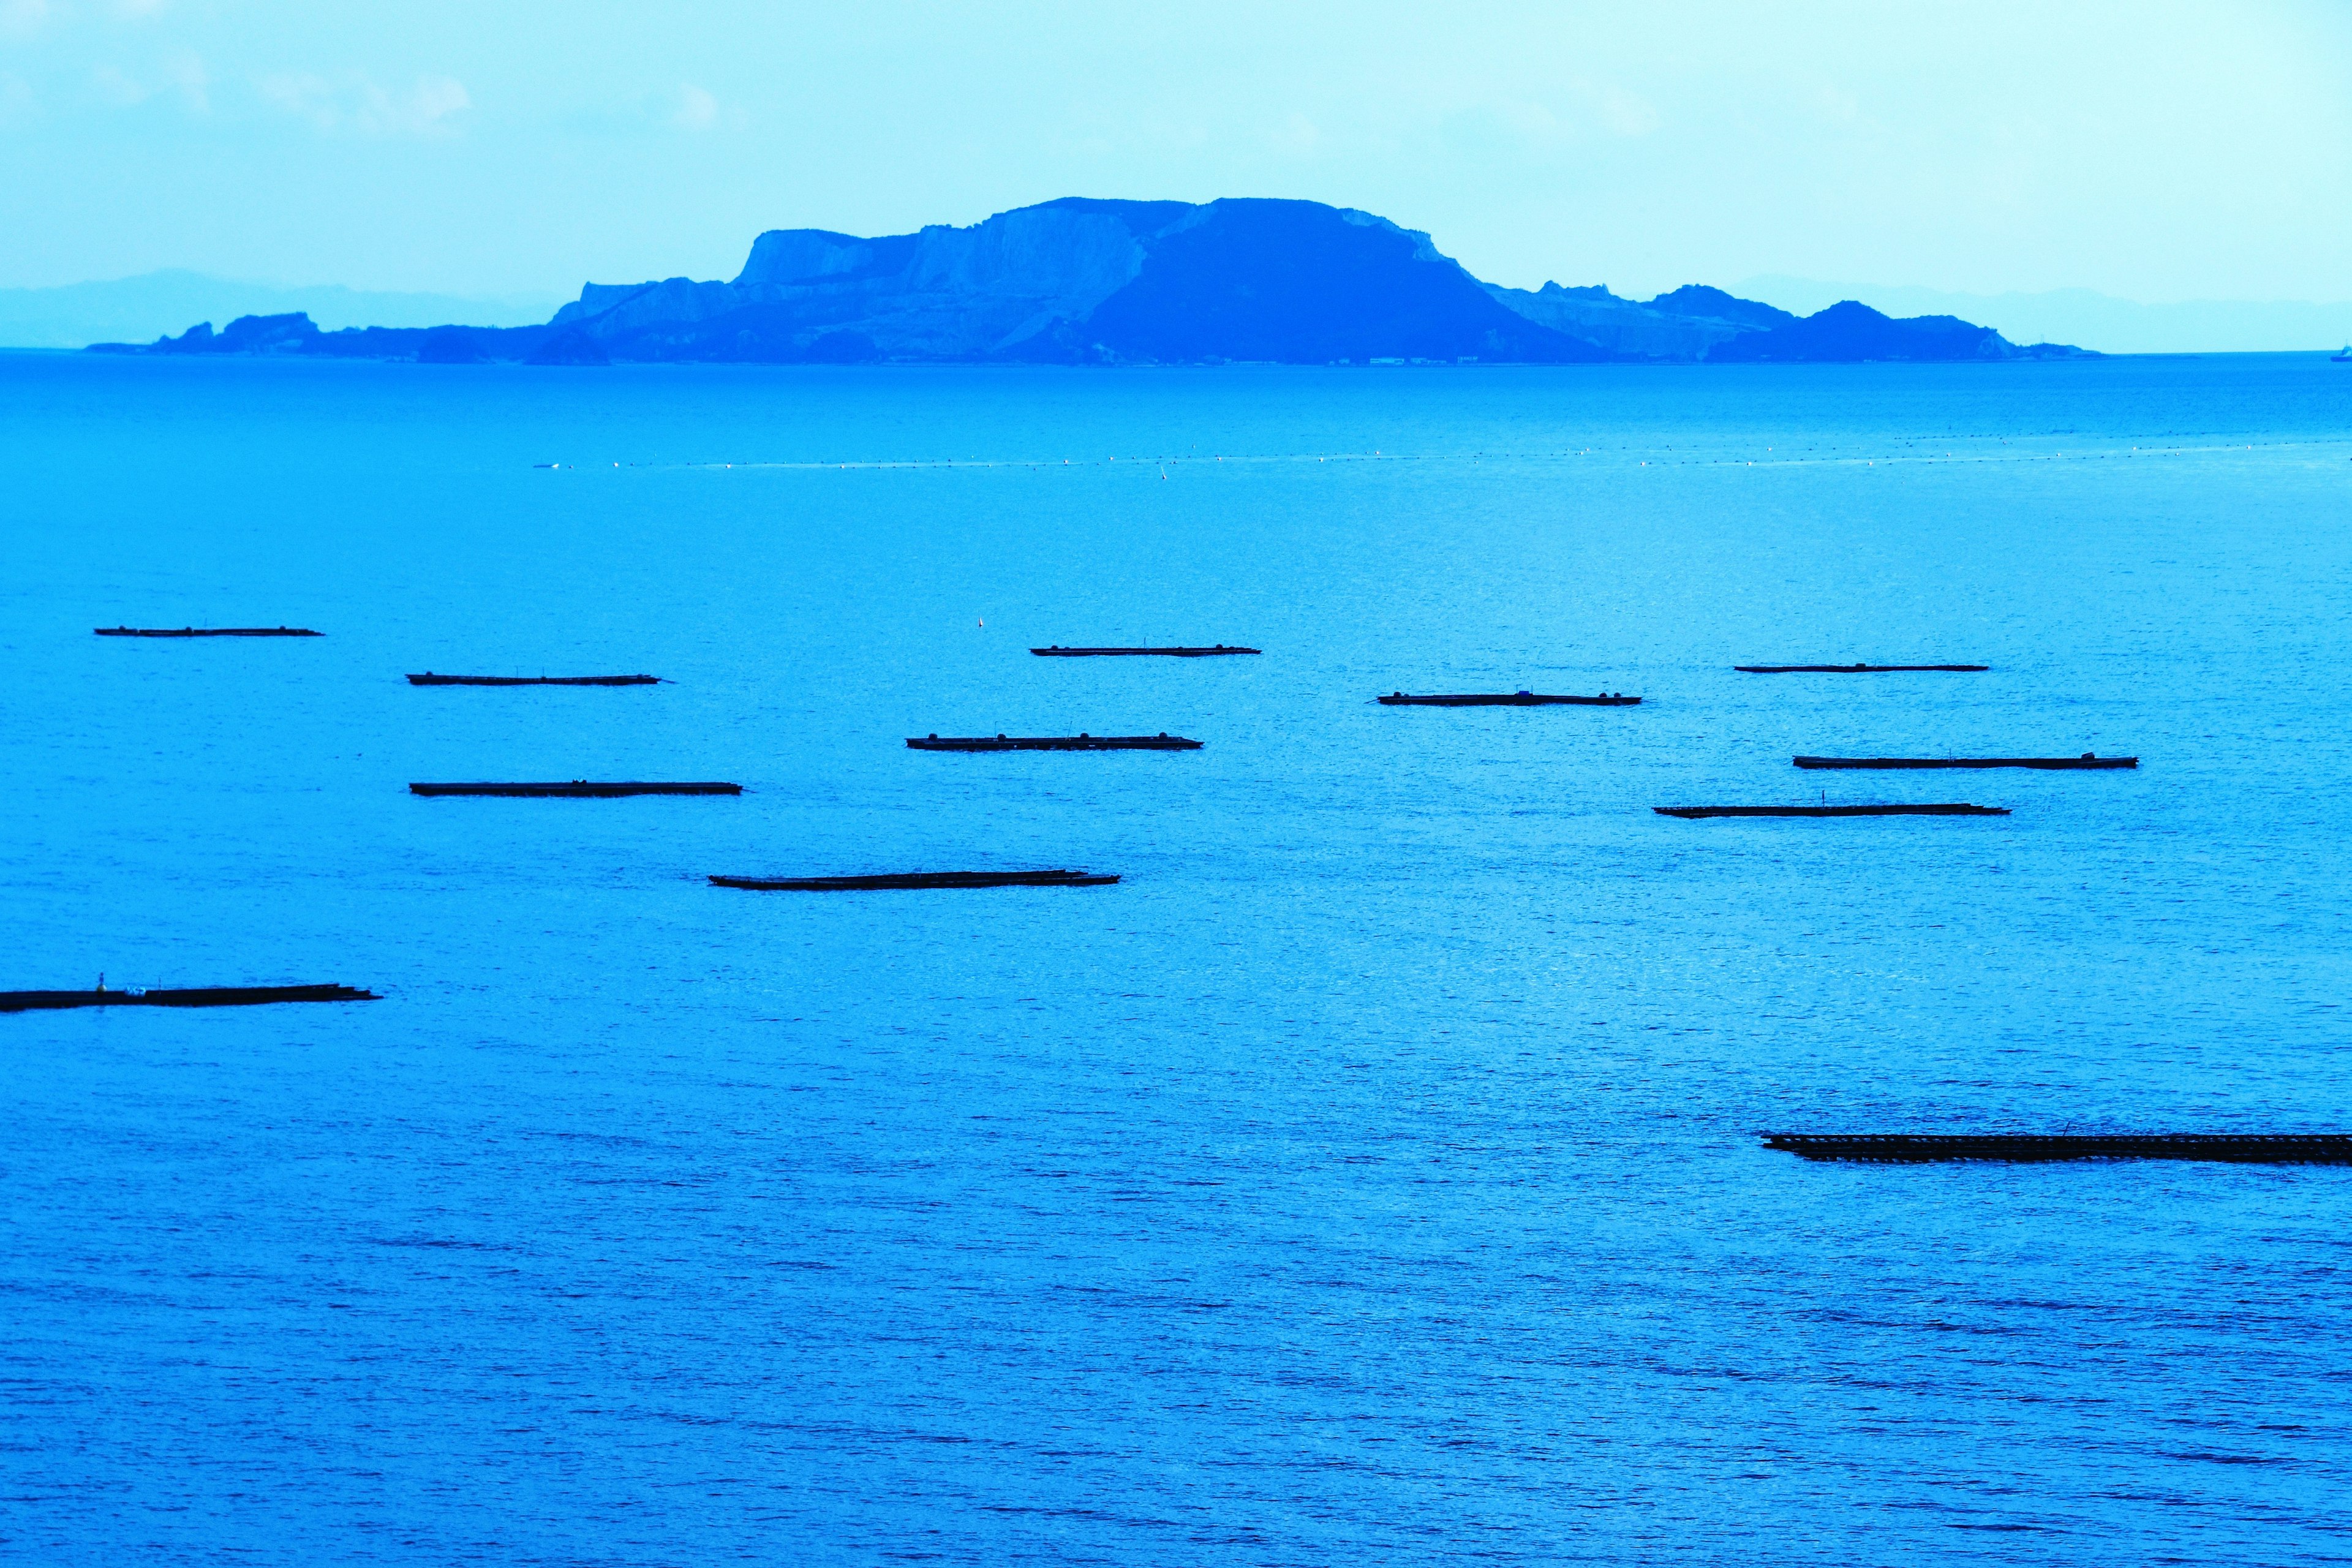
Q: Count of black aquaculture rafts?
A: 12